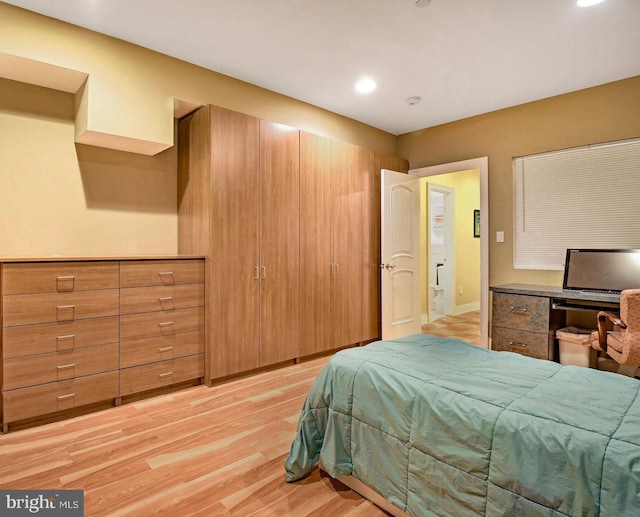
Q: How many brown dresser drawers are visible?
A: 10